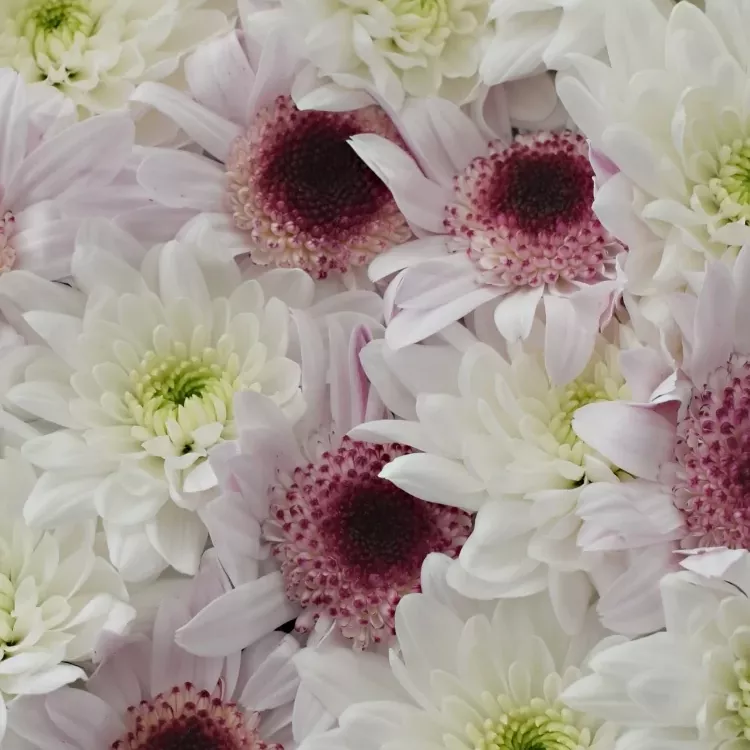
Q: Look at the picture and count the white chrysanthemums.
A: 8